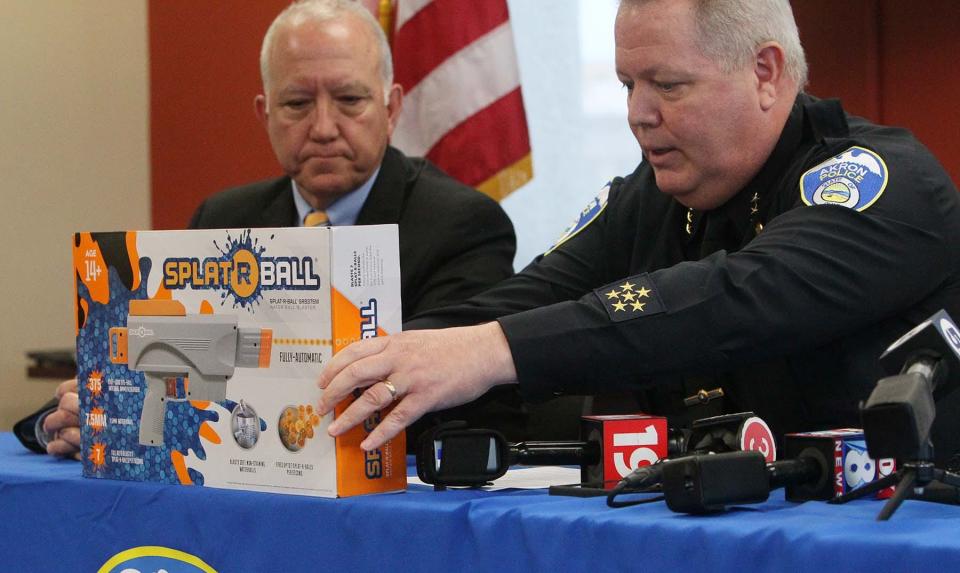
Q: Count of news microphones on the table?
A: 4